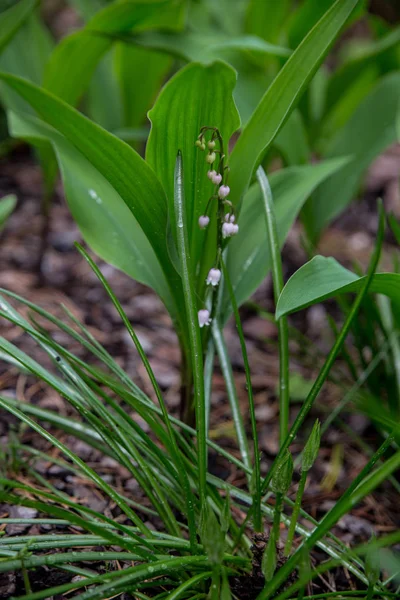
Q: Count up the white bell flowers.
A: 9